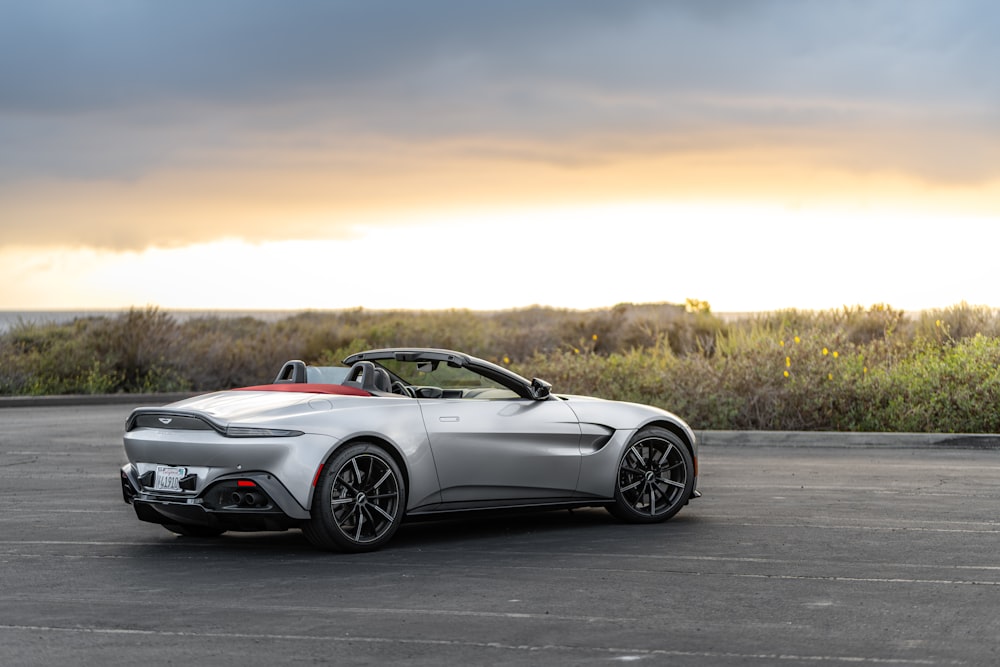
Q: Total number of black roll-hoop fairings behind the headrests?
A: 2